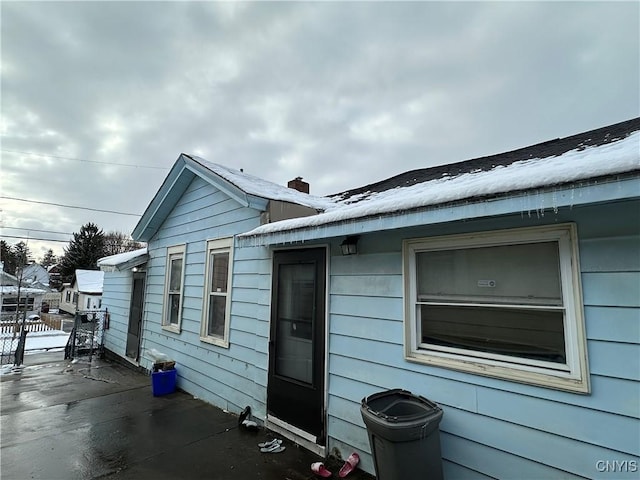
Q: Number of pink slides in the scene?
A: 2